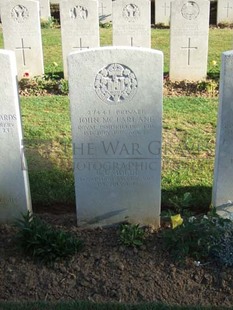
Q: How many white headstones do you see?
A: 11